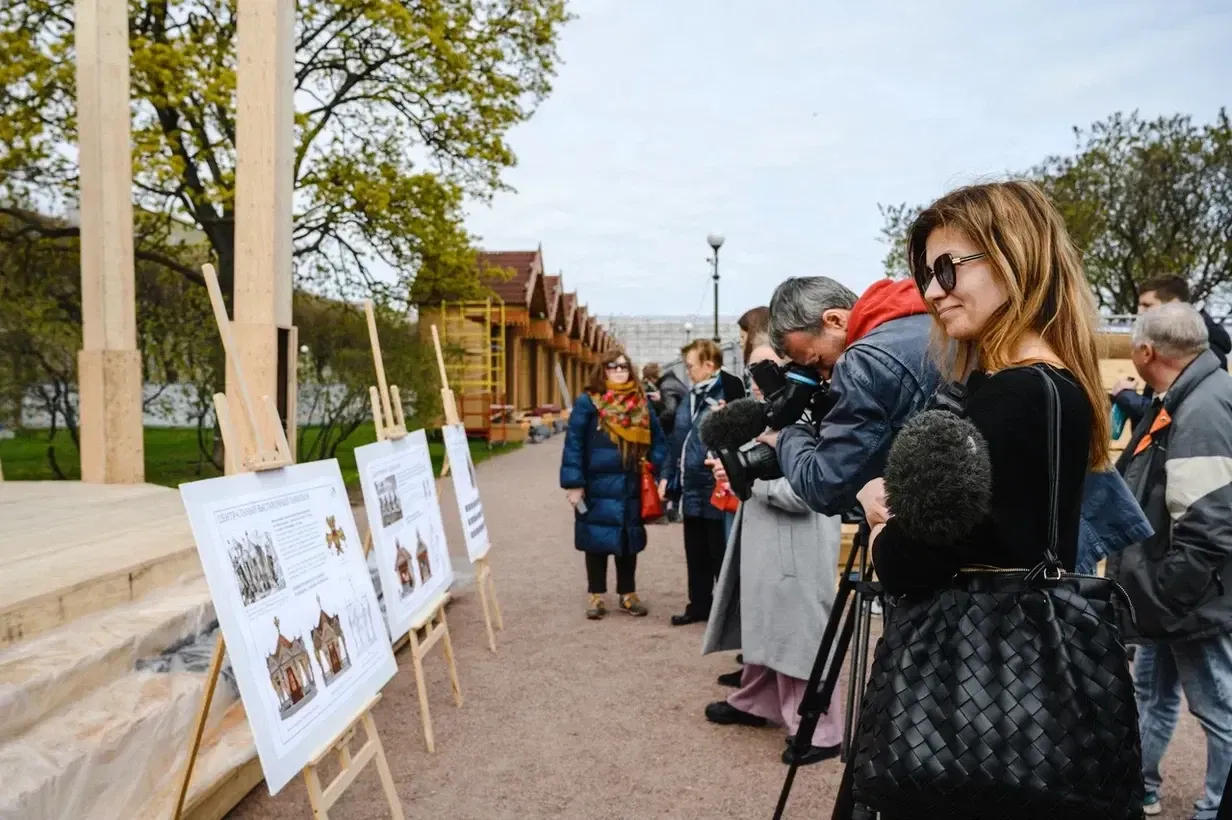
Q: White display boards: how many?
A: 3